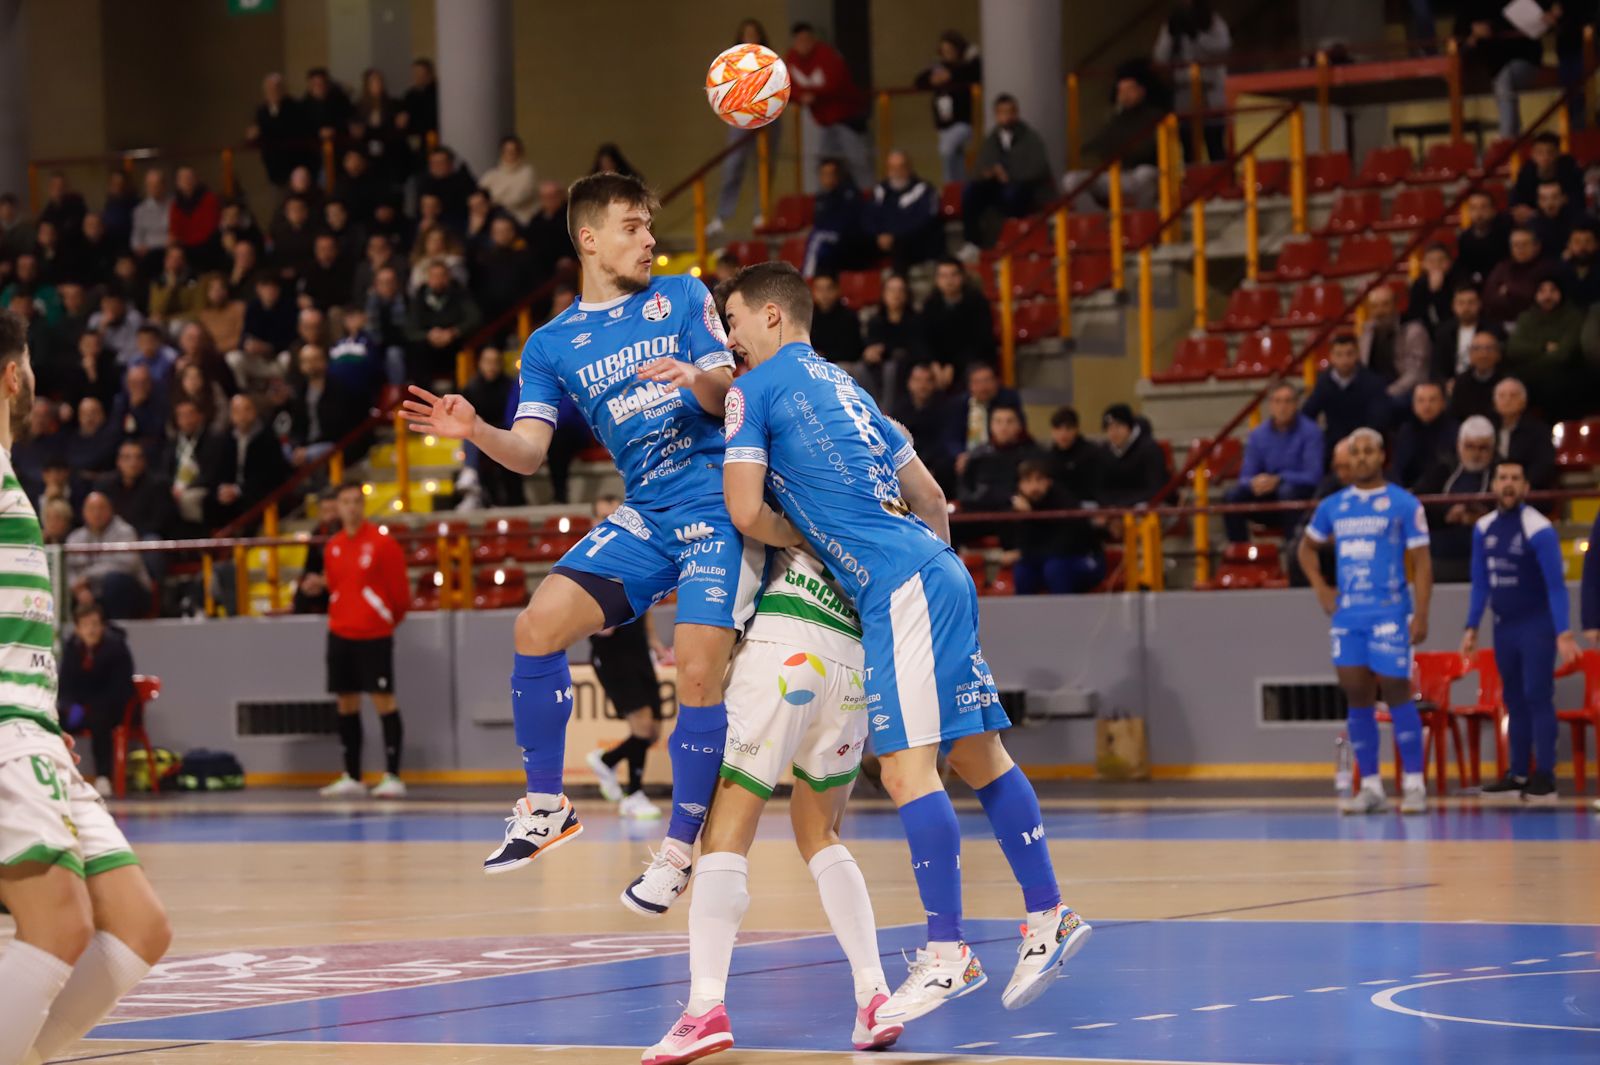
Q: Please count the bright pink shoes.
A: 2